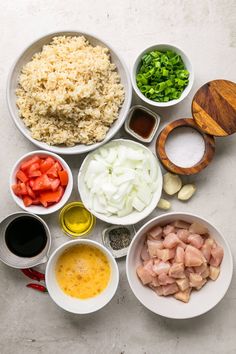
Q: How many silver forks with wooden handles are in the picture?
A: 0